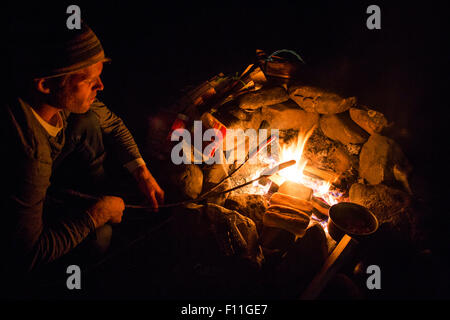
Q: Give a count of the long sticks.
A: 2